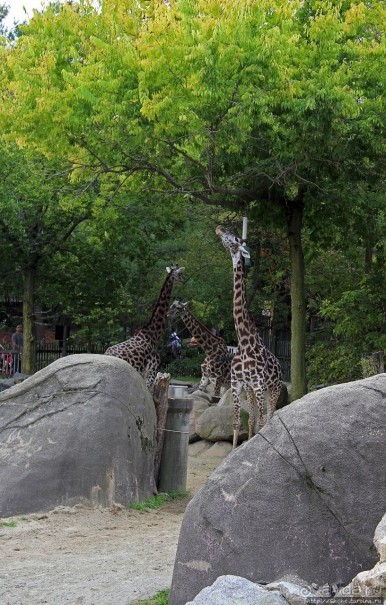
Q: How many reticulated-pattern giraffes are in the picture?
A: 3